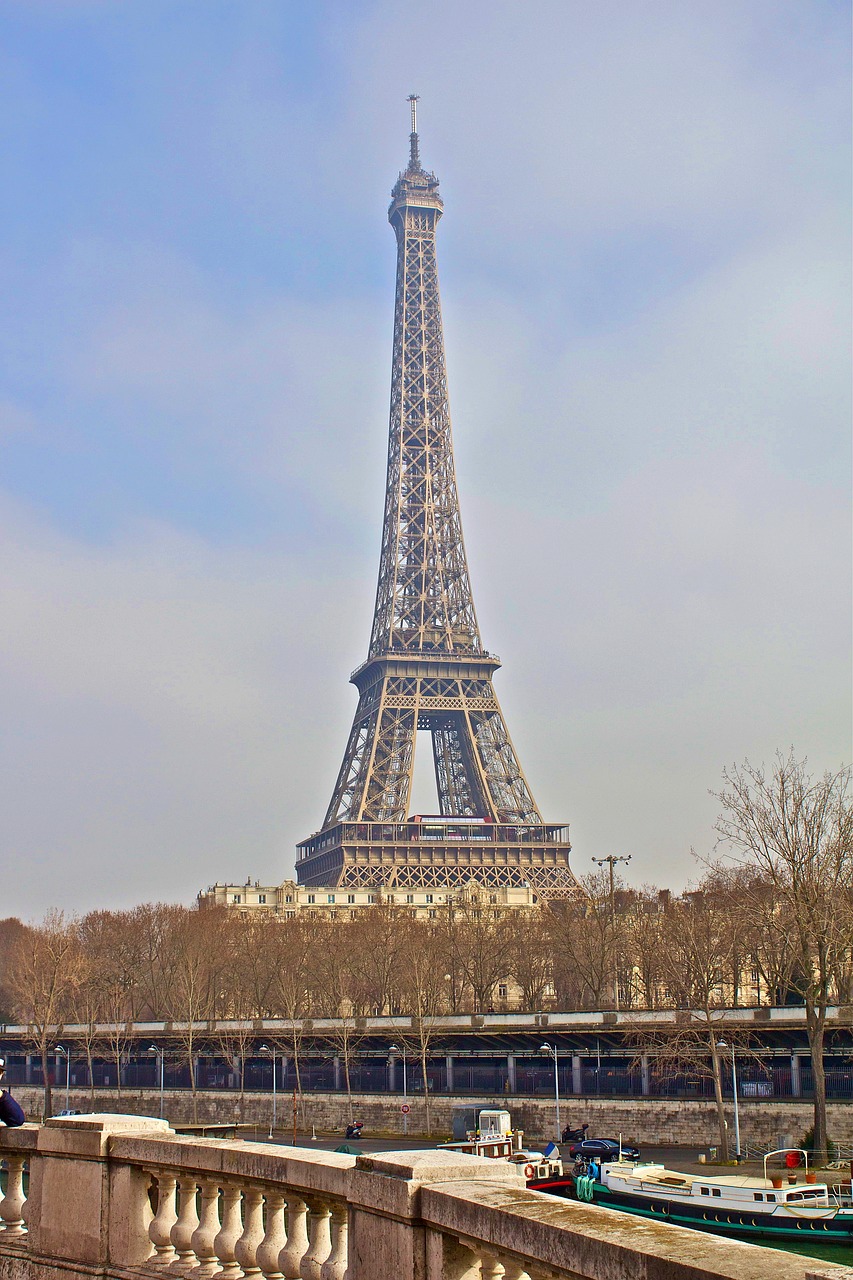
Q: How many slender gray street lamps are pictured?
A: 6